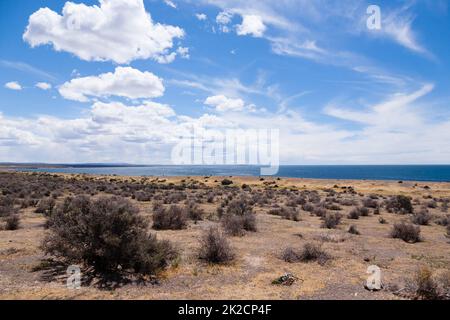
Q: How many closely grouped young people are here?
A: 0